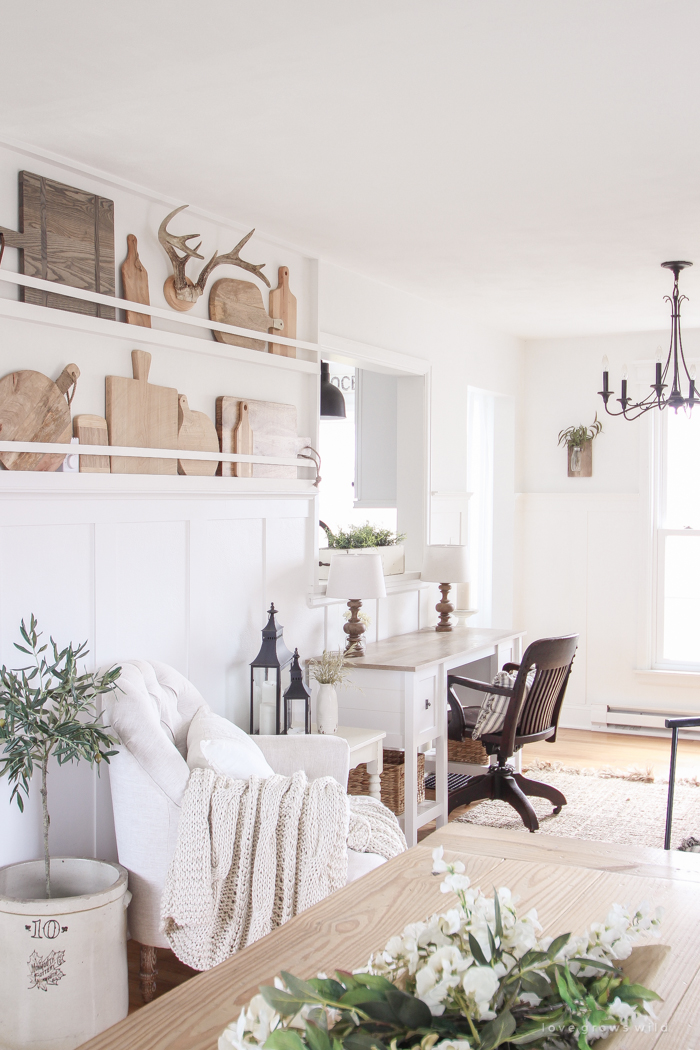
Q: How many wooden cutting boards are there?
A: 10